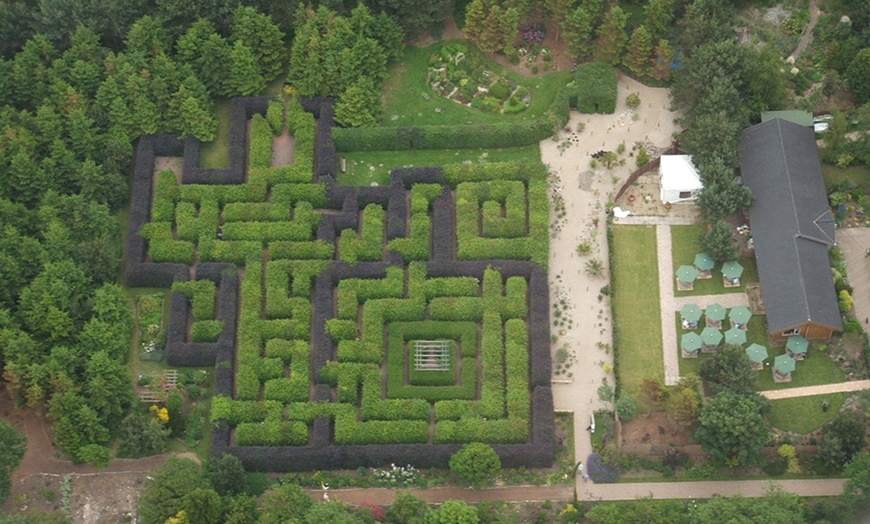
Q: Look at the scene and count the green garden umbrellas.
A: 12